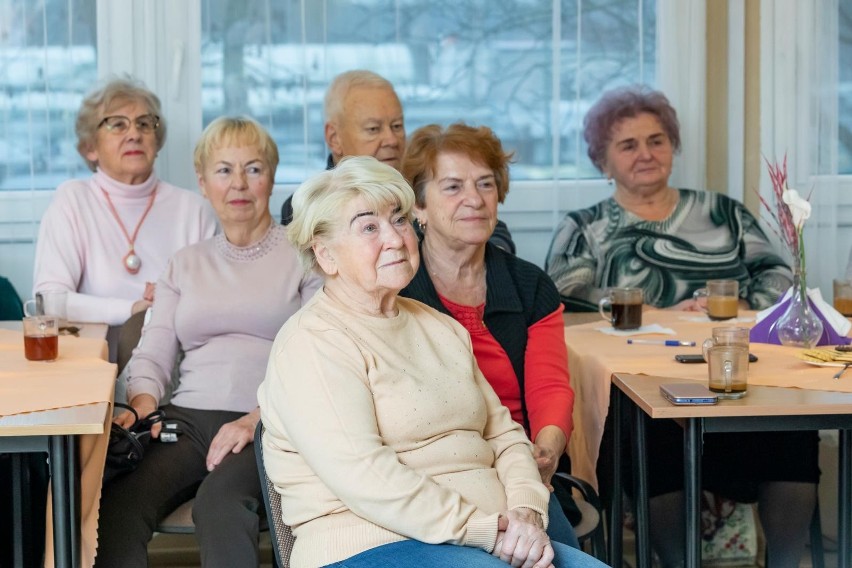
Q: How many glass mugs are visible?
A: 7